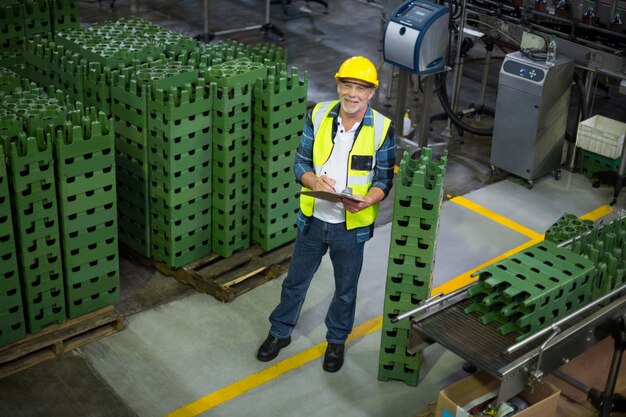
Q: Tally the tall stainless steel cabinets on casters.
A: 1